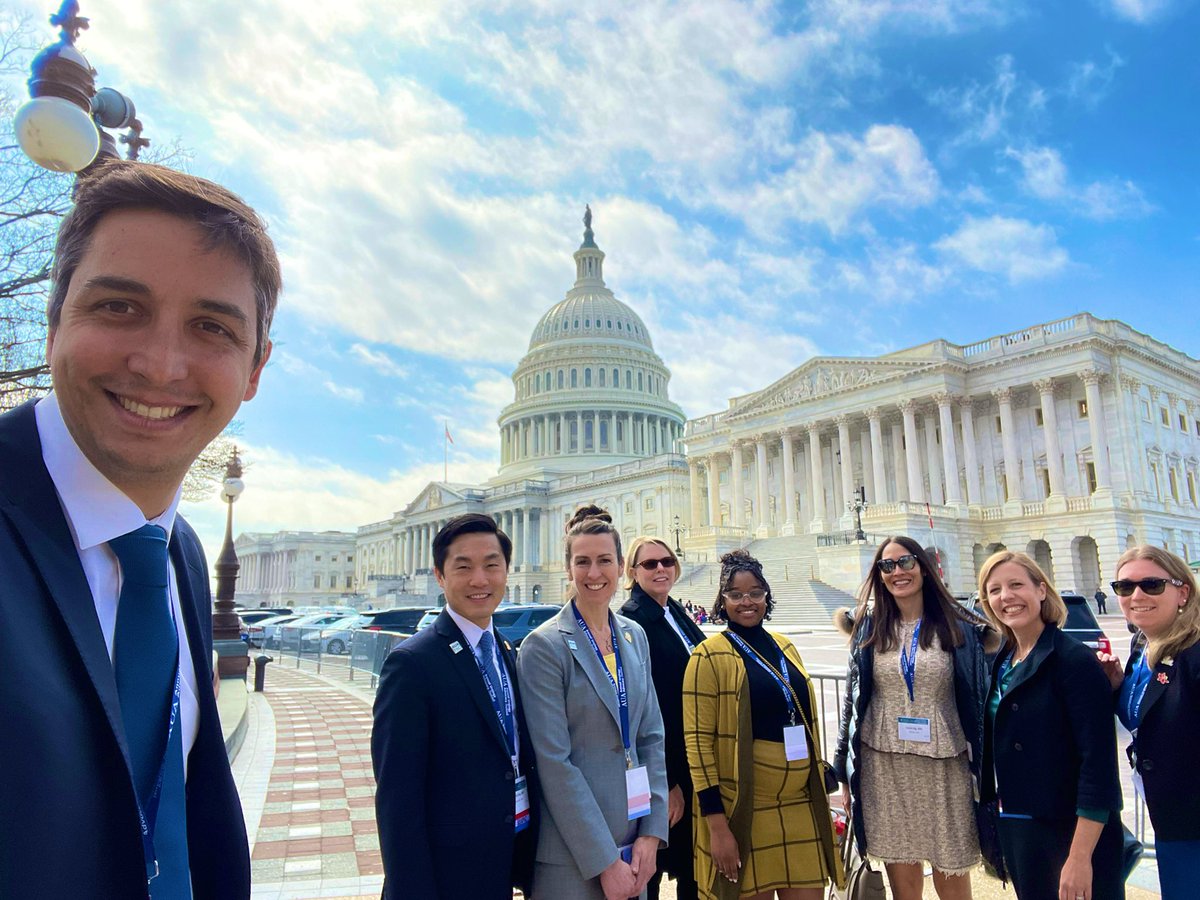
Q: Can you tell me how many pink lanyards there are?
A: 0